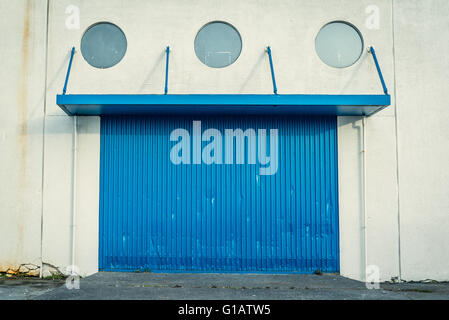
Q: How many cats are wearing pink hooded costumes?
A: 0